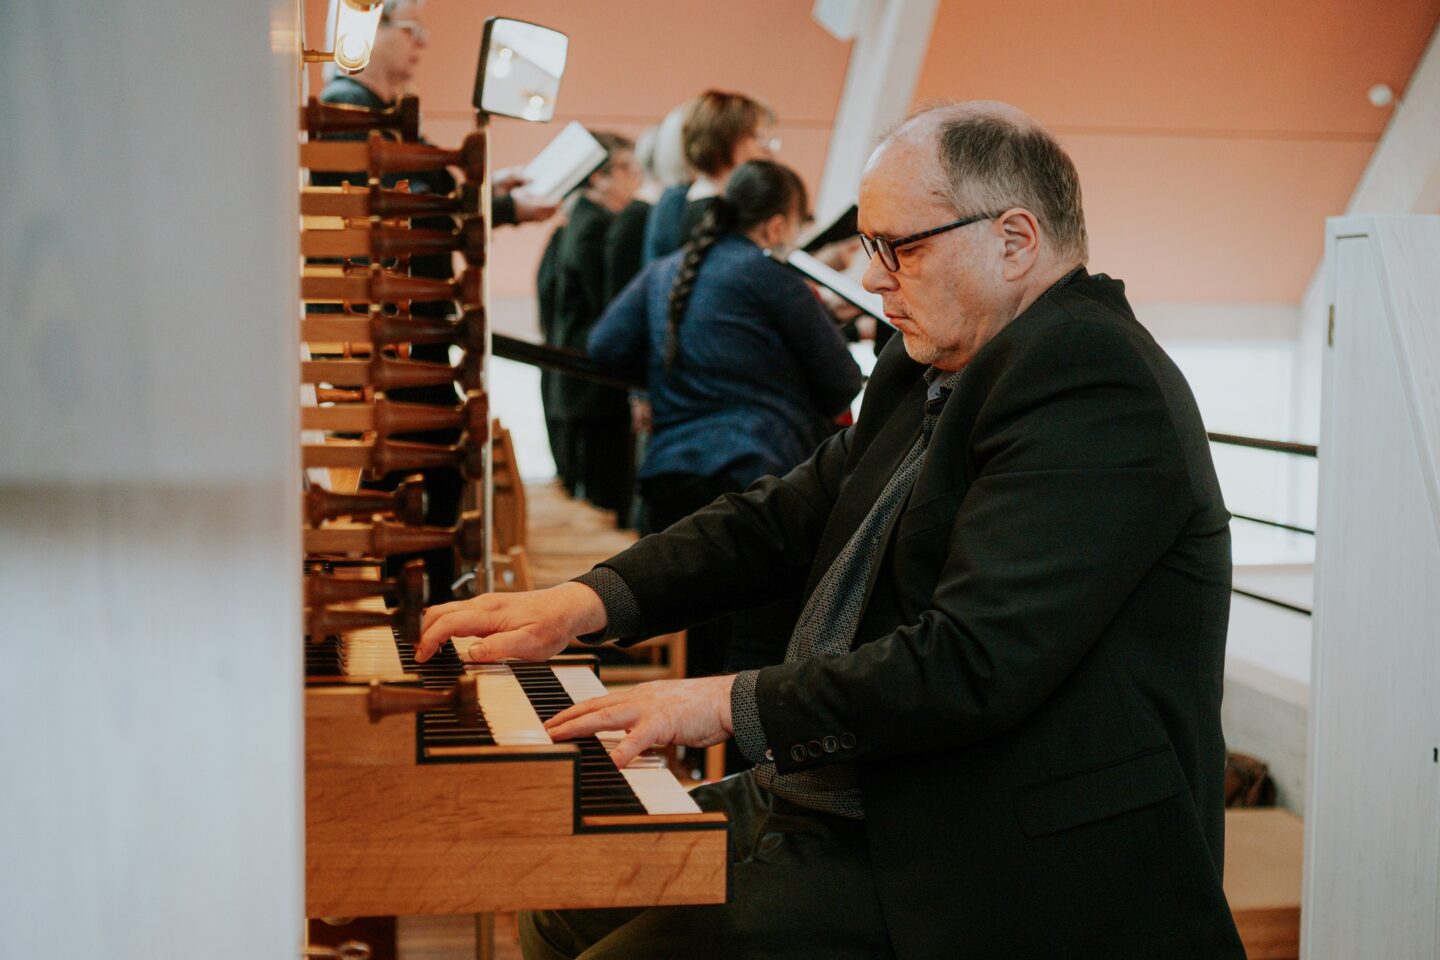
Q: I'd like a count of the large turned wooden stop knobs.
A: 14